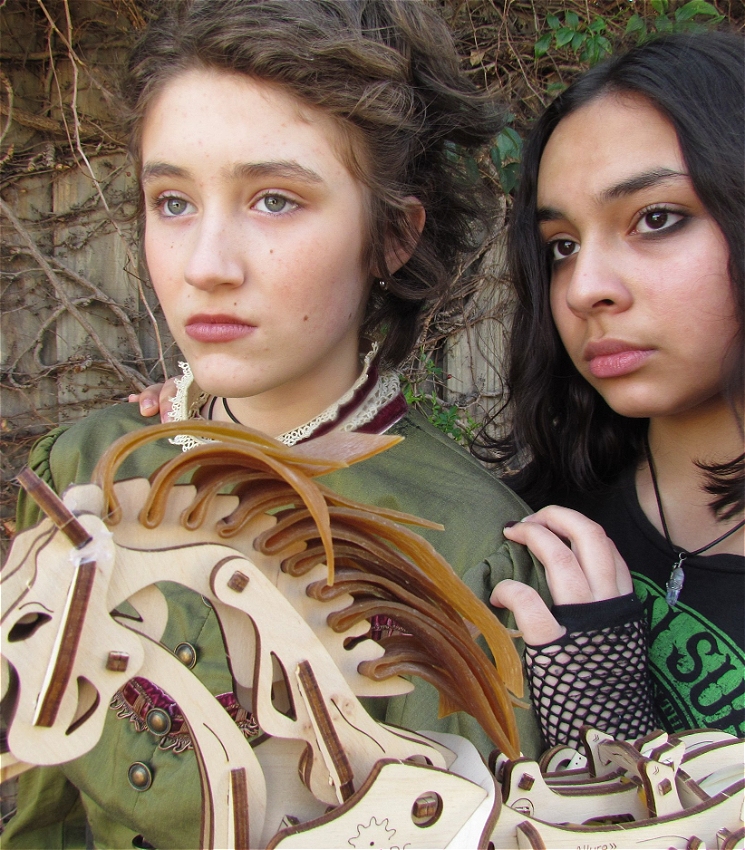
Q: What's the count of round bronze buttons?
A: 3